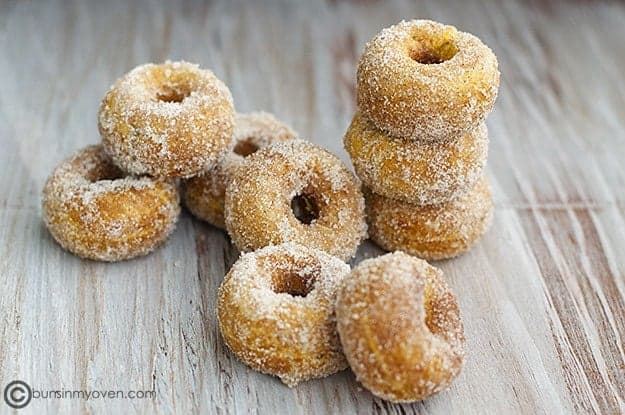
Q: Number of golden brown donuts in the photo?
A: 9